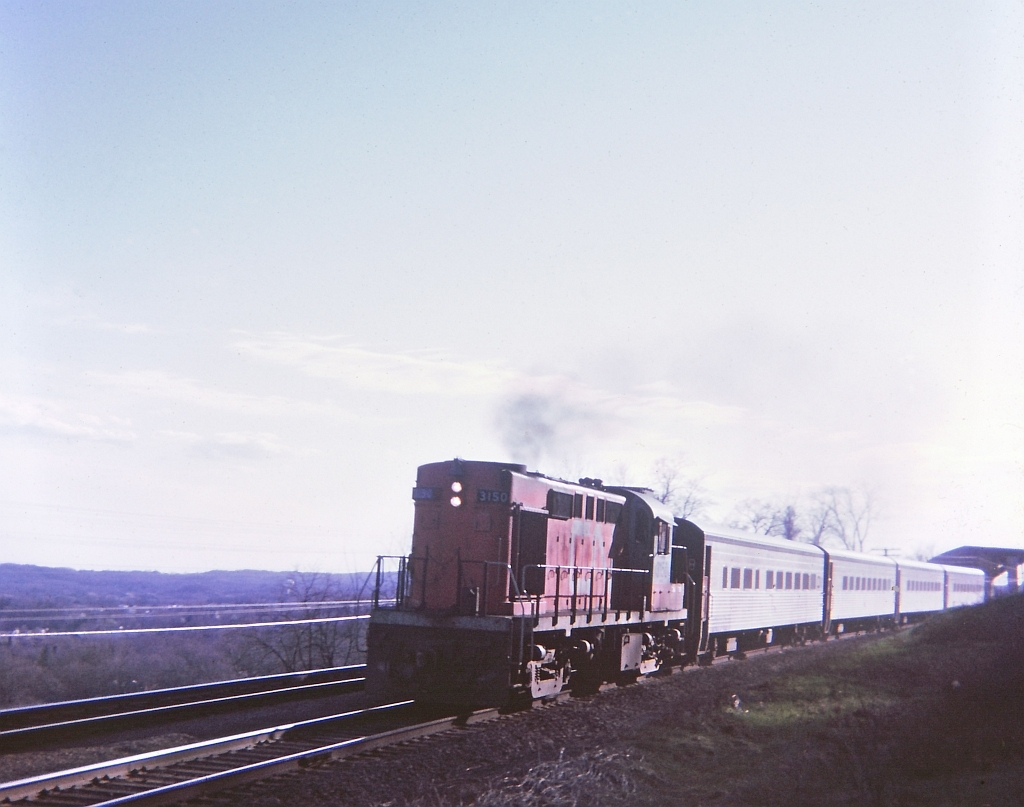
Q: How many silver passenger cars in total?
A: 4